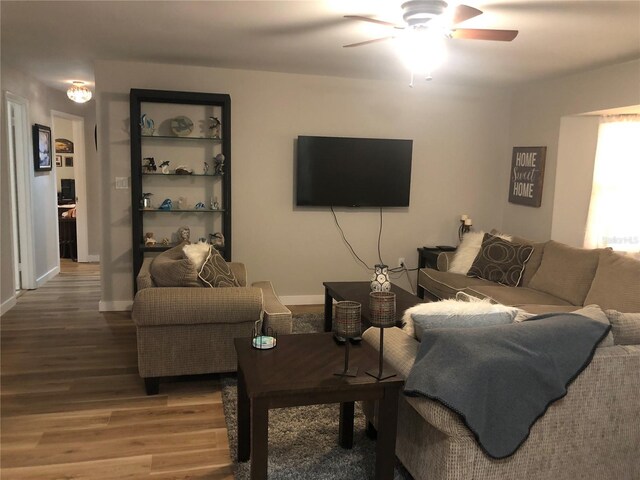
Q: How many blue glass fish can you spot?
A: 2